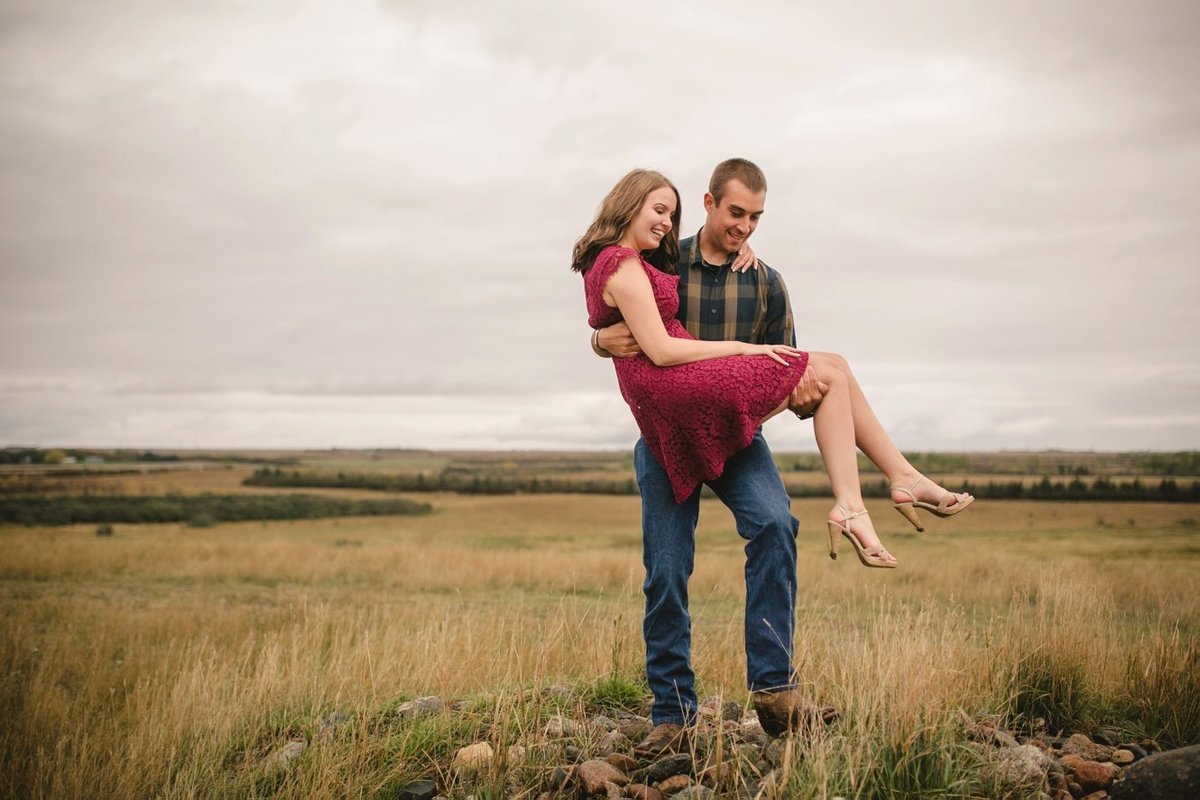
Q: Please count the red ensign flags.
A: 0